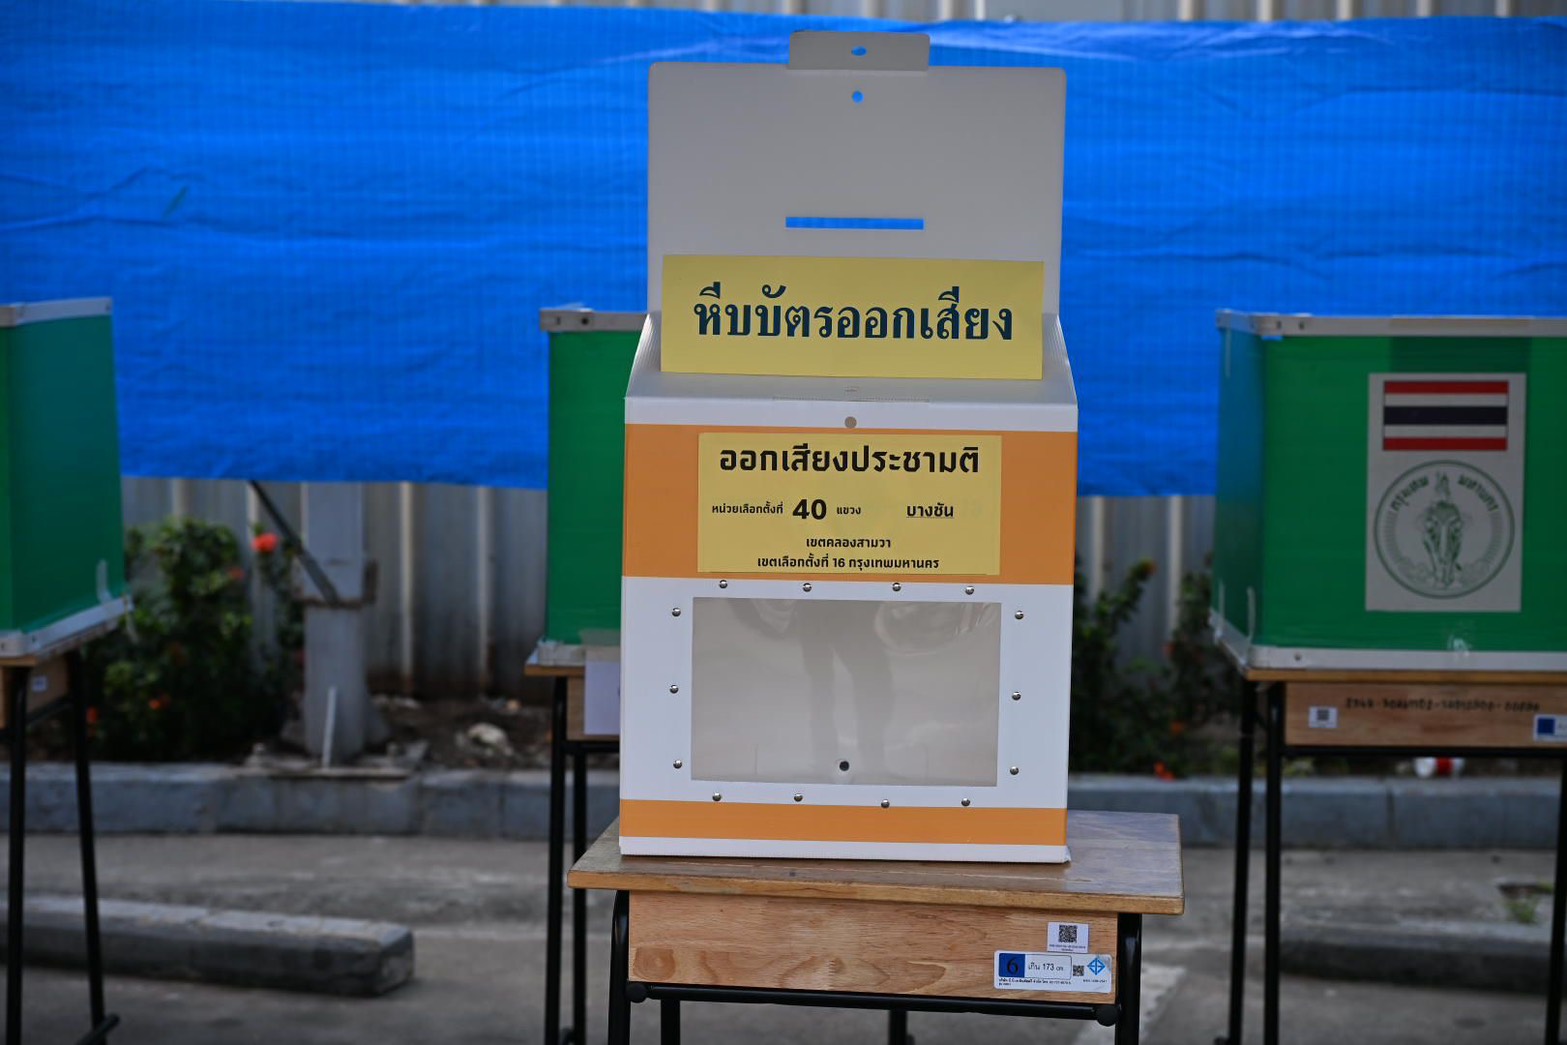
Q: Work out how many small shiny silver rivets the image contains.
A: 14